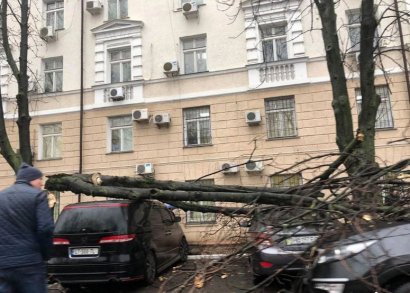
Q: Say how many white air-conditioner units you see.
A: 11